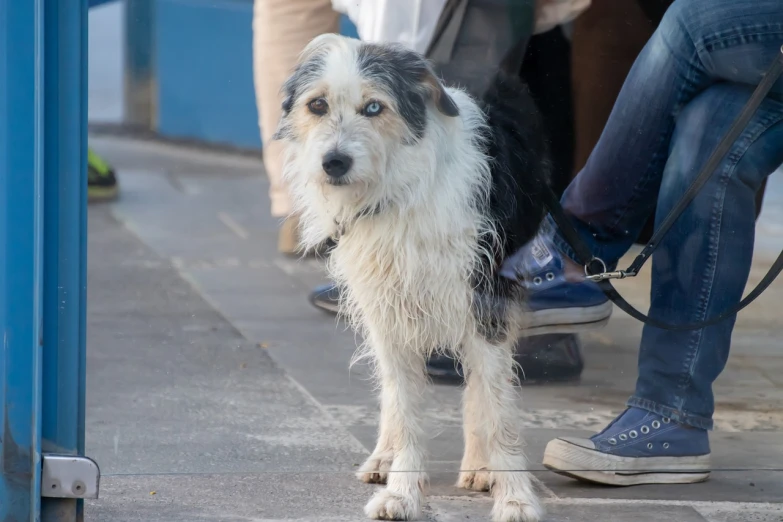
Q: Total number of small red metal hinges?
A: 0